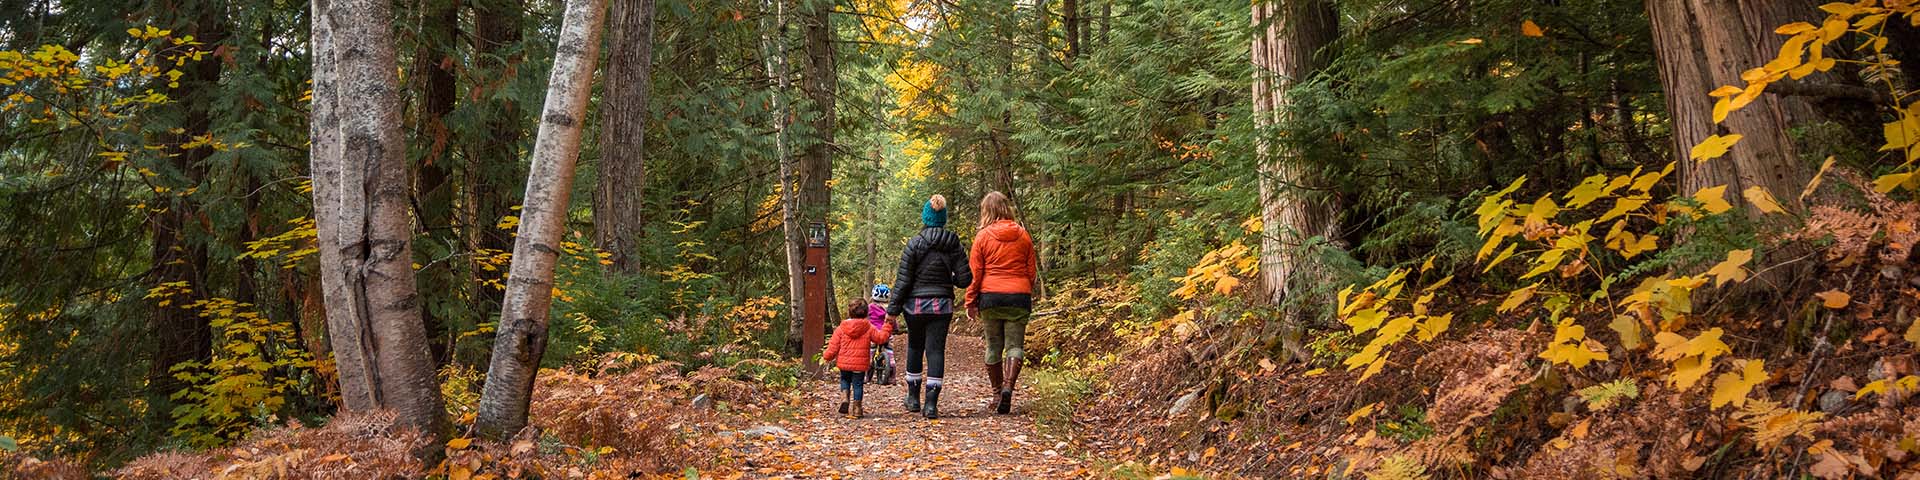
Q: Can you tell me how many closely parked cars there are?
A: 0